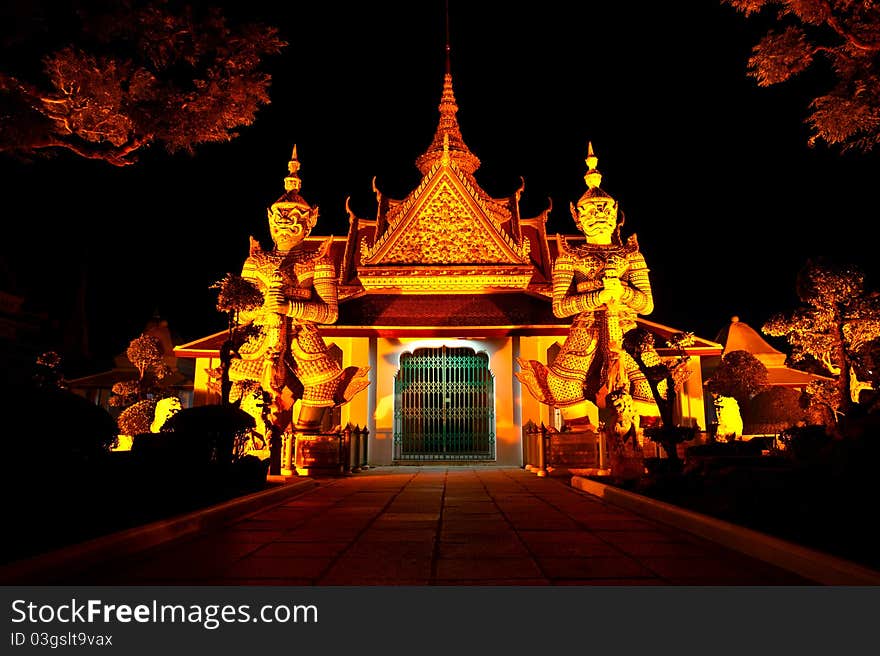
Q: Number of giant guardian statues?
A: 2